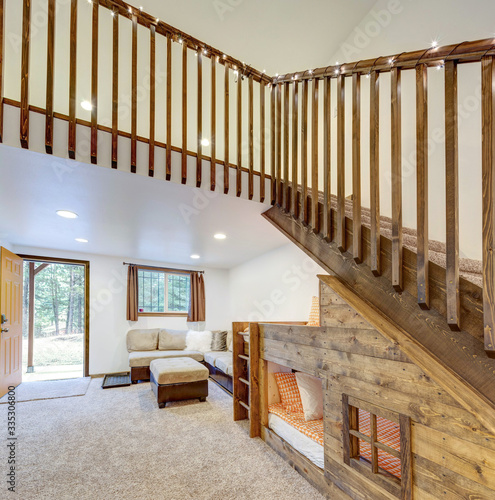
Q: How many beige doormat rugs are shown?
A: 1